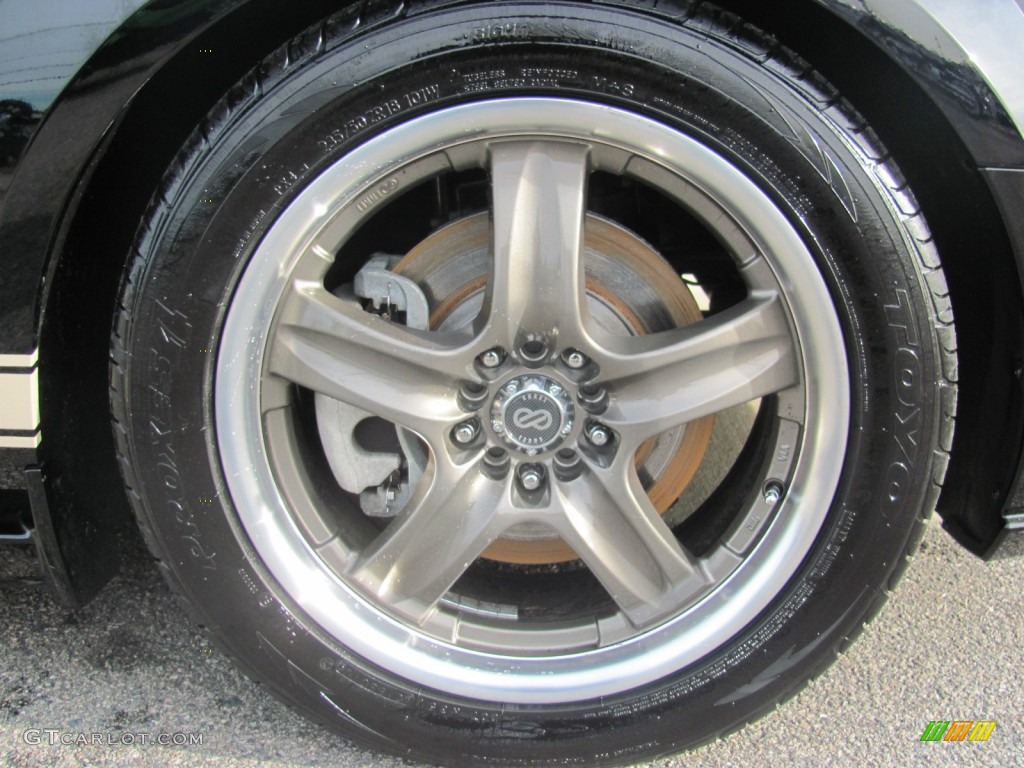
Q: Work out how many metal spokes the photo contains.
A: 5